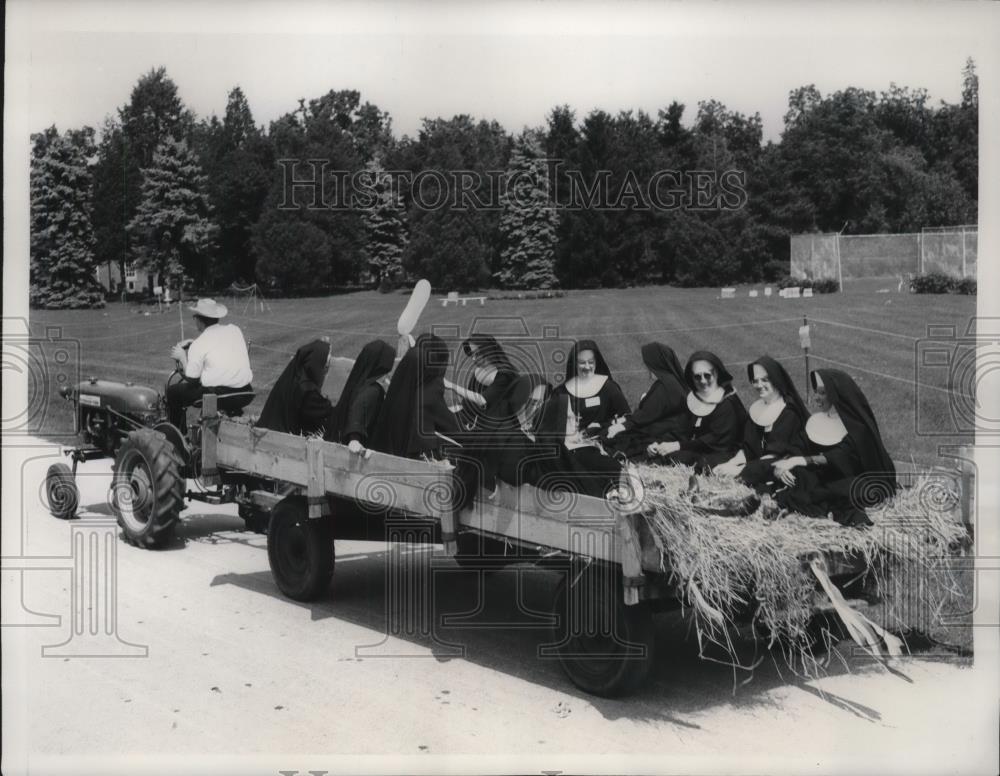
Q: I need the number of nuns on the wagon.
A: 10